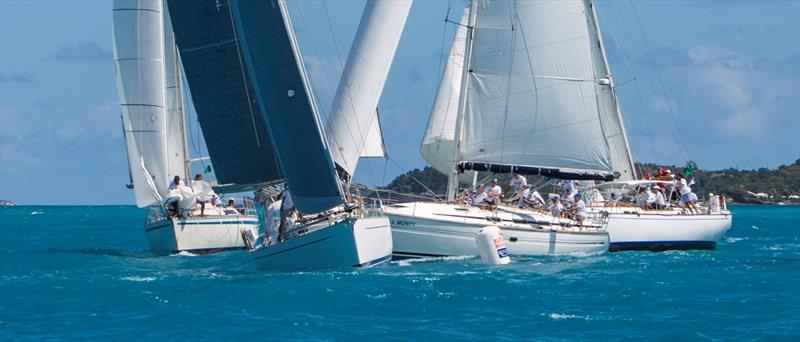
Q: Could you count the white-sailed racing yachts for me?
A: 3